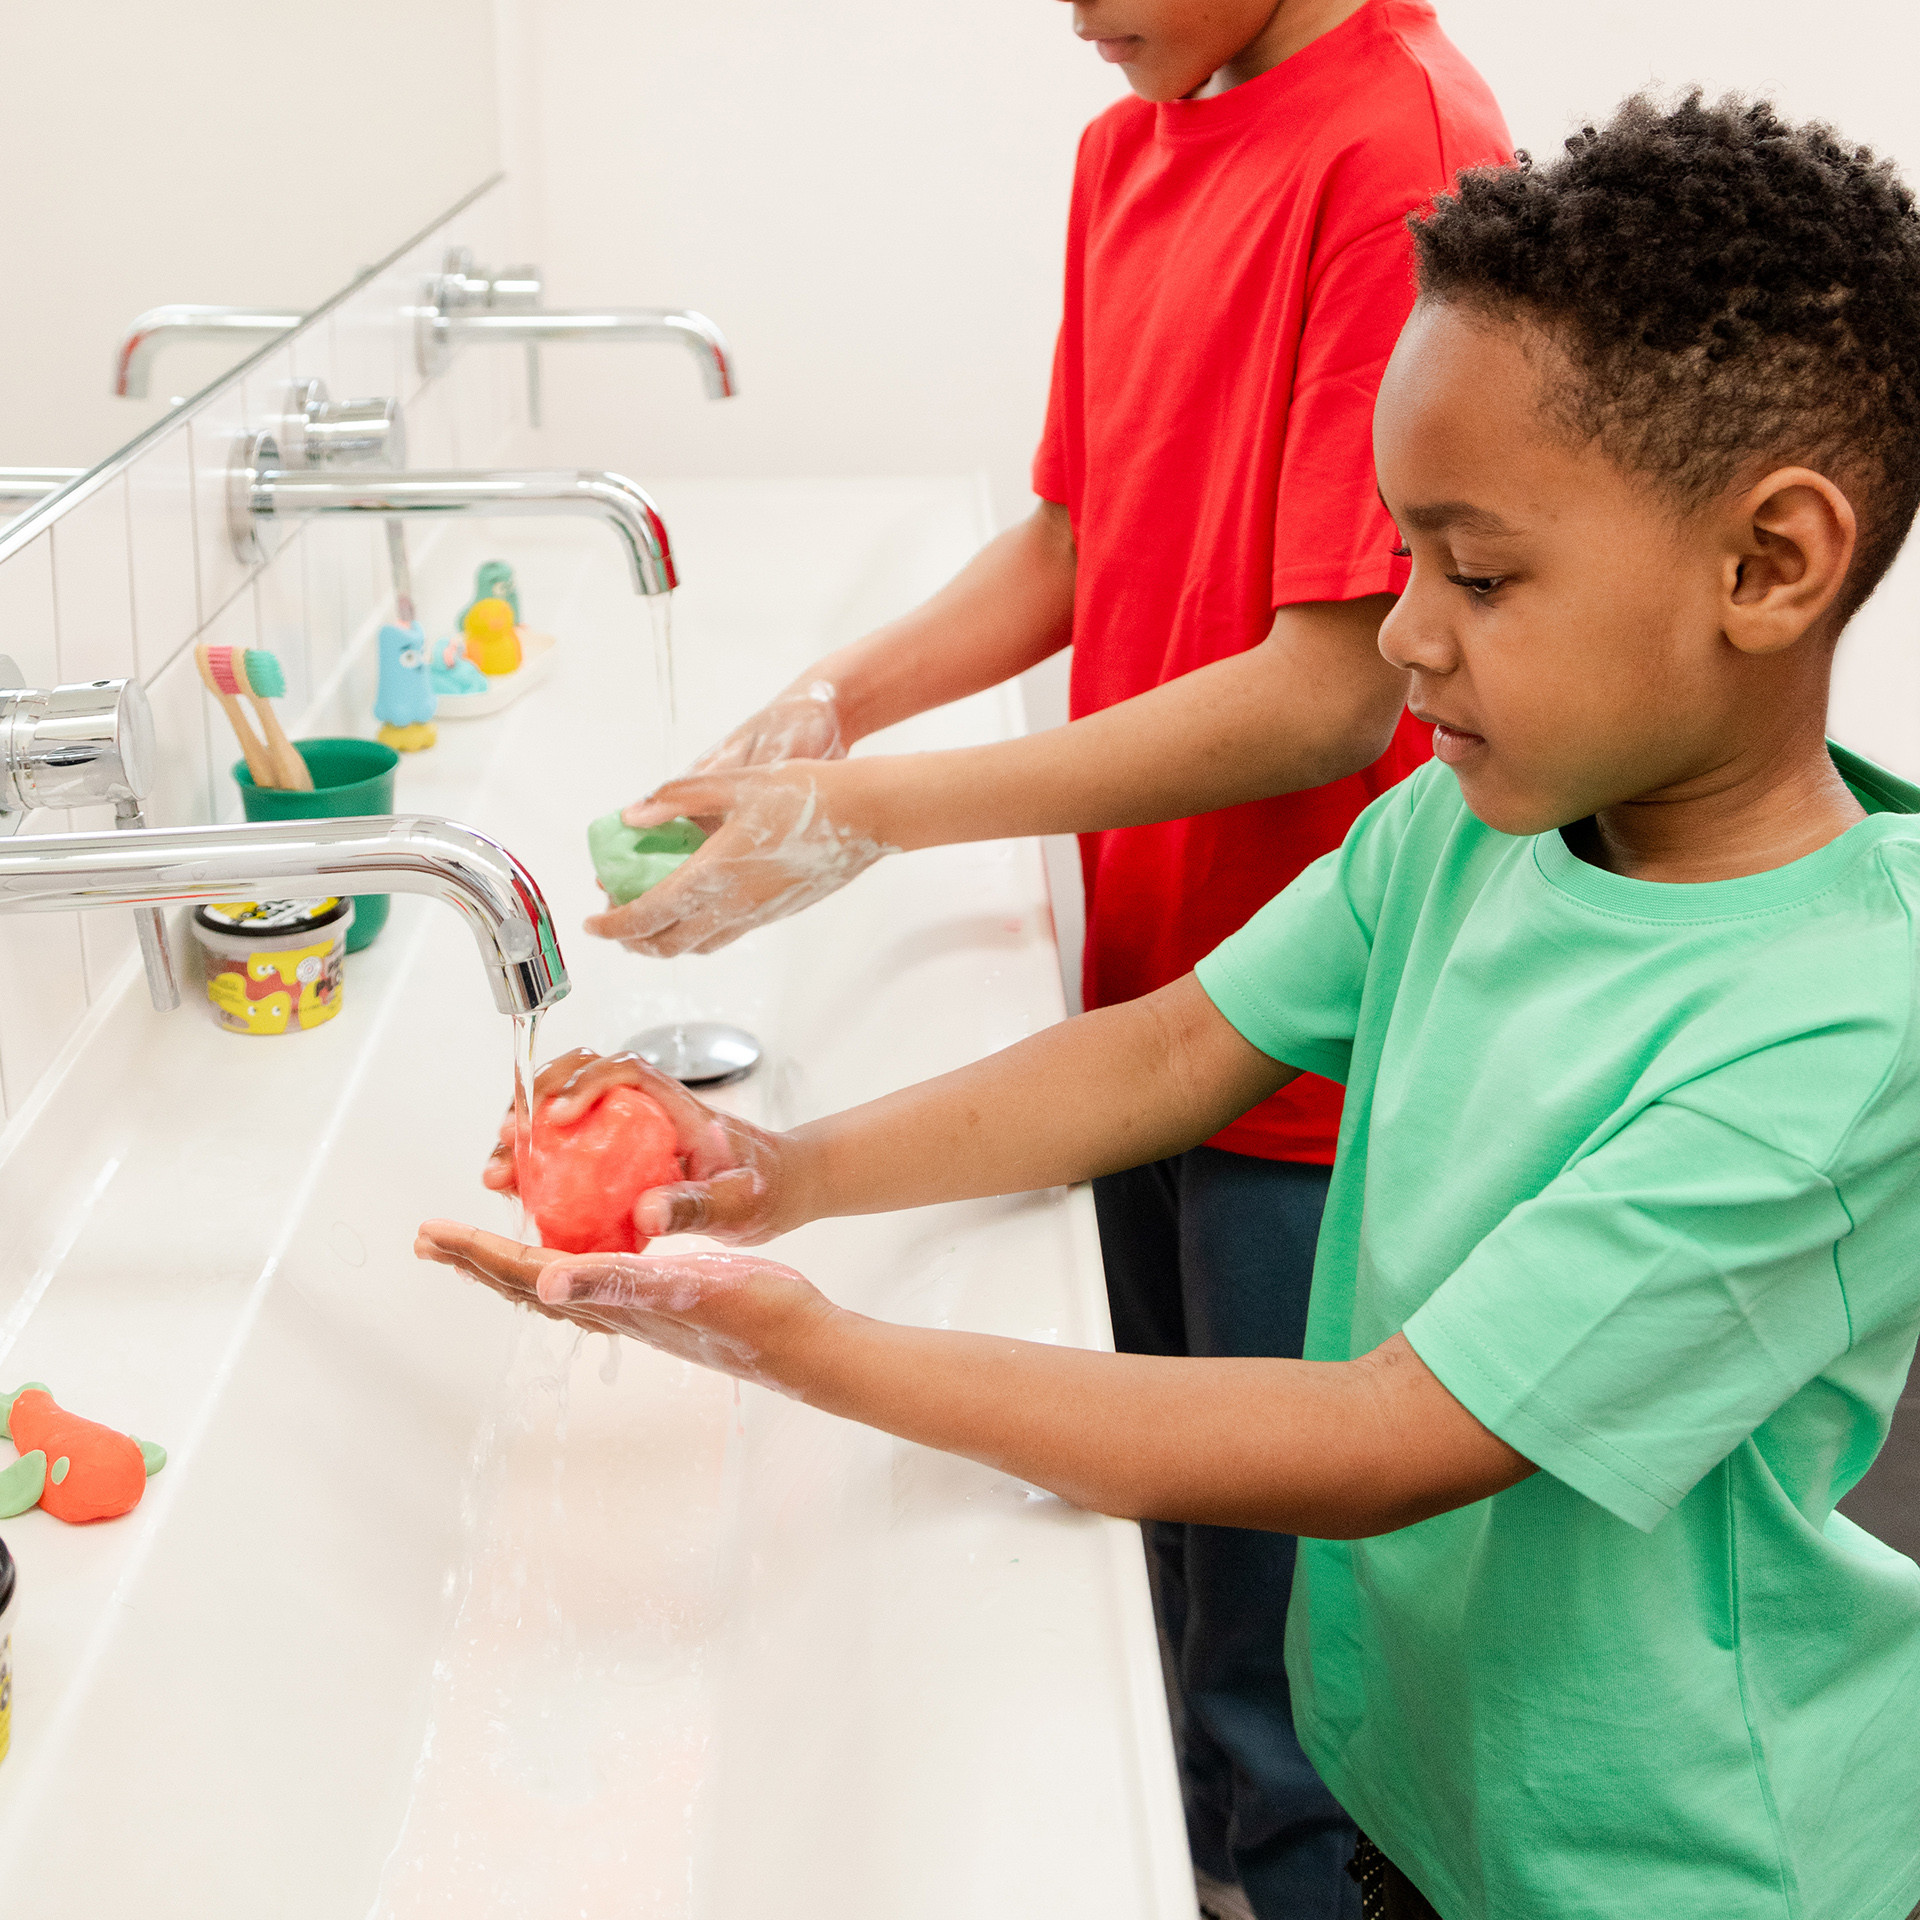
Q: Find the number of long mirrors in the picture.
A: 1